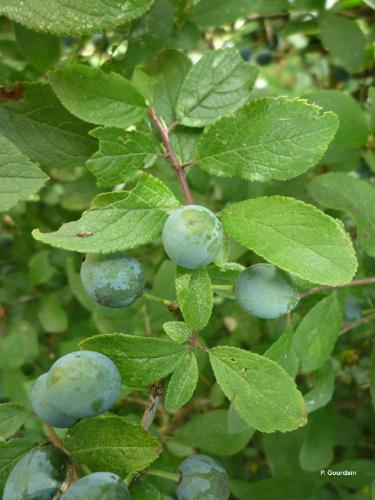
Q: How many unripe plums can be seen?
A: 8